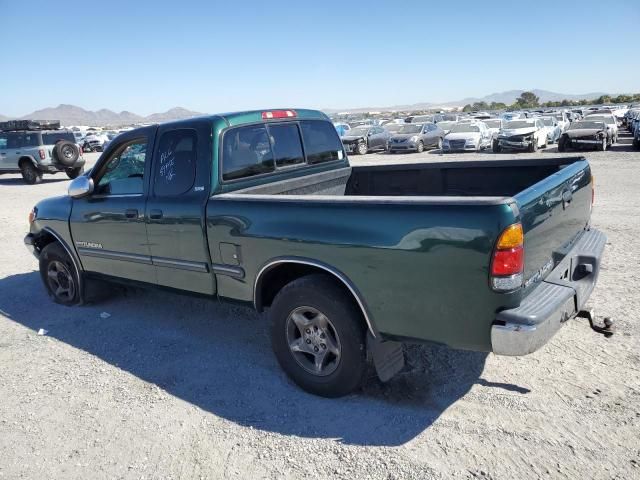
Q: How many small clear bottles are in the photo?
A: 0